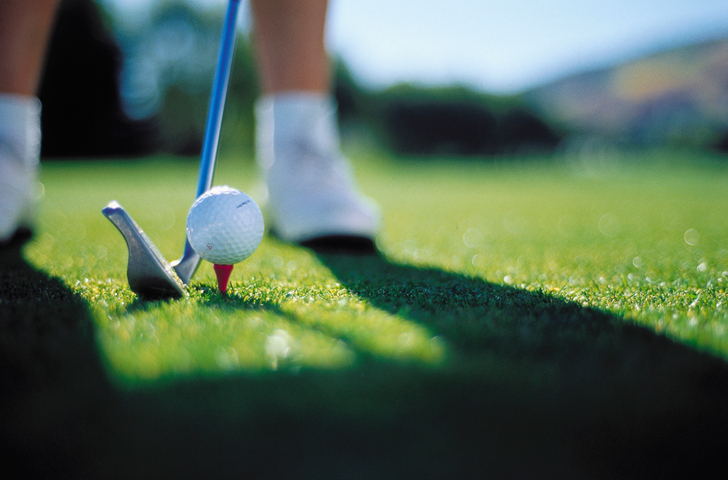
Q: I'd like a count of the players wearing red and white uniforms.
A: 0